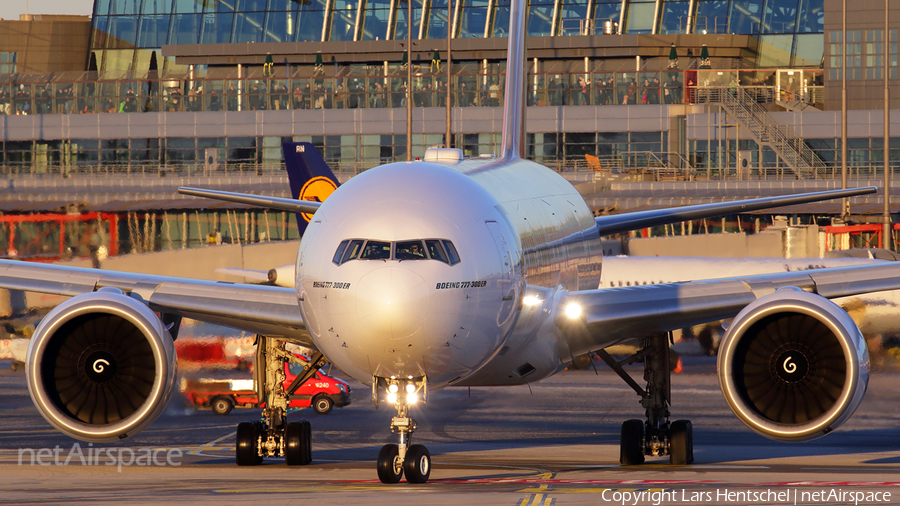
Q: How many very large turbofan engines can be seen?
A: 2